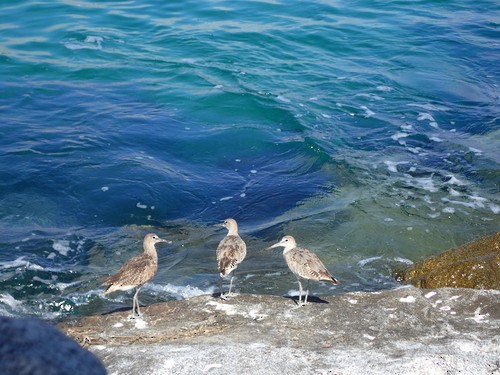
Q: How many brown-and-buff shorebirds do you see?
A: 3